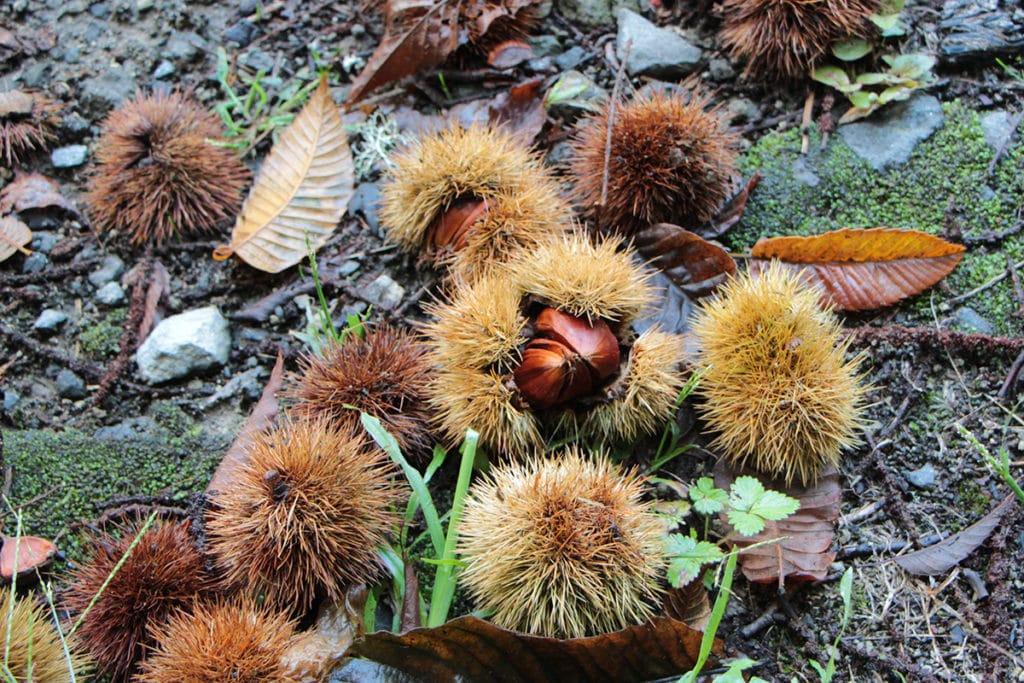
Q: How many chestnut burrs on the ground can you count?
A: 14